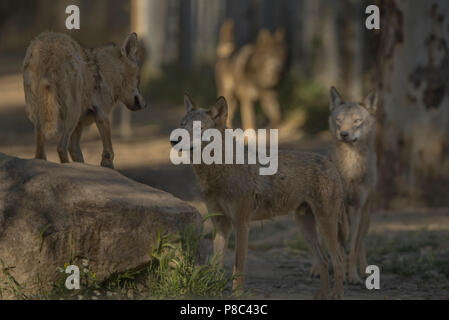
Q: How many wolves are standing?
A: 4